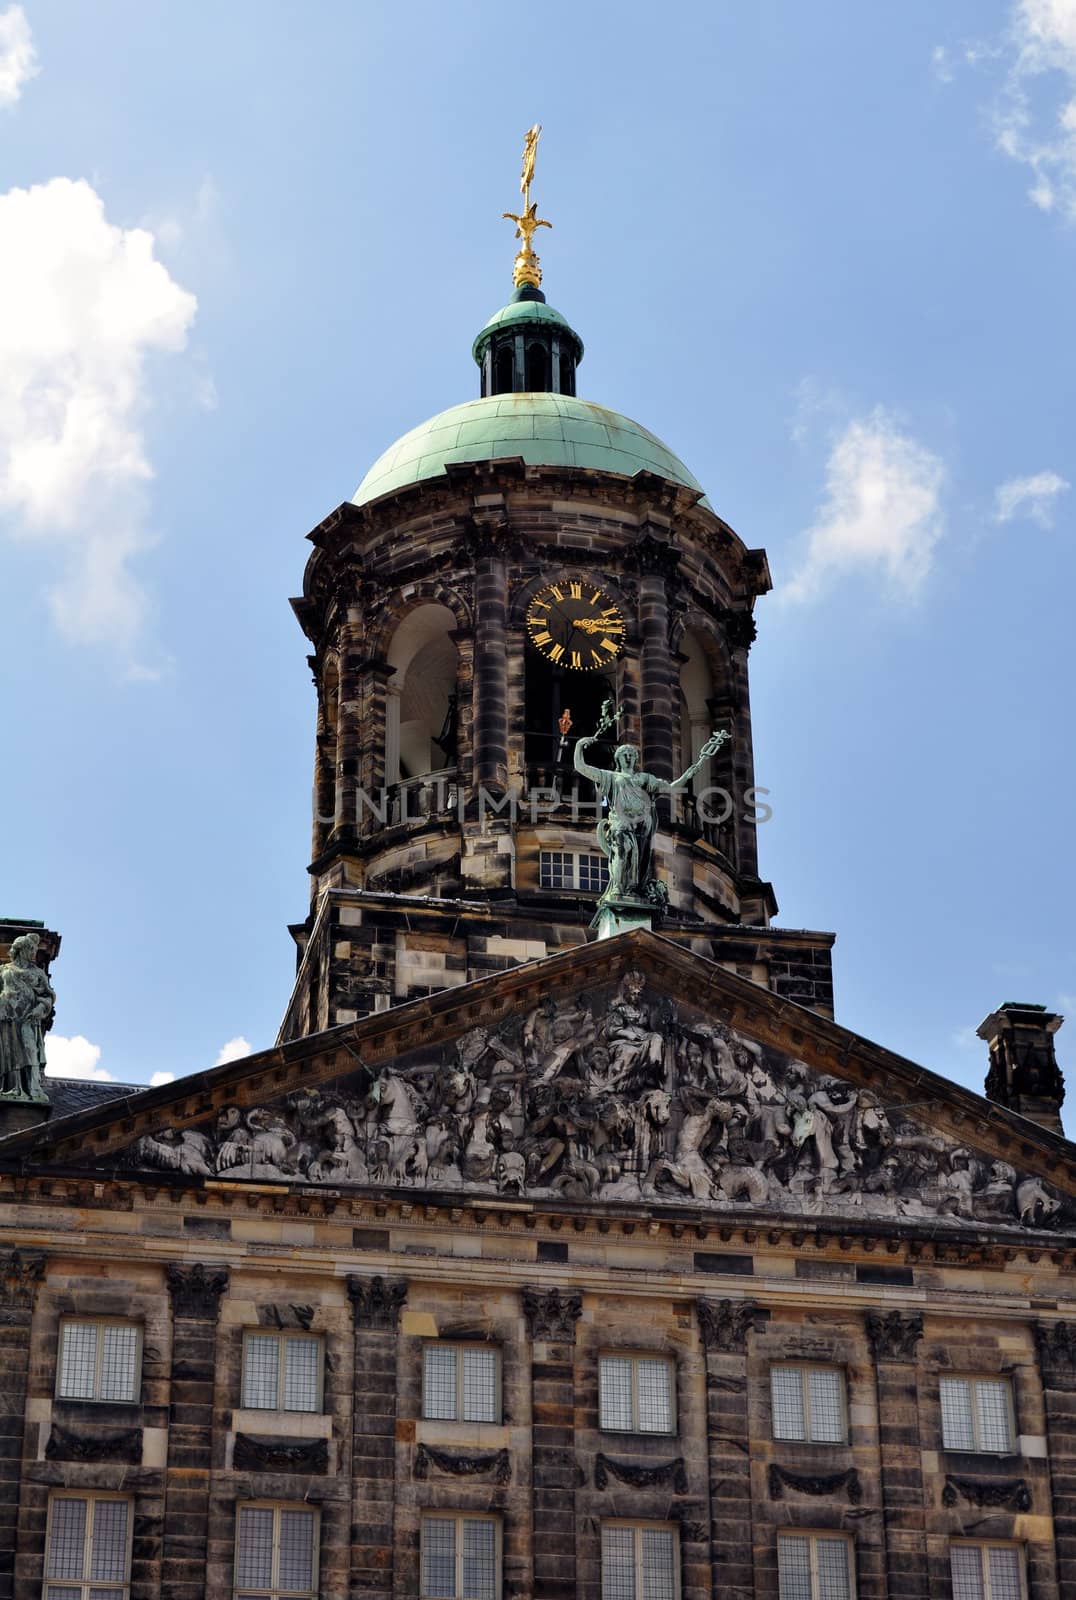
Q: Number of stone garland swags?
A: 6